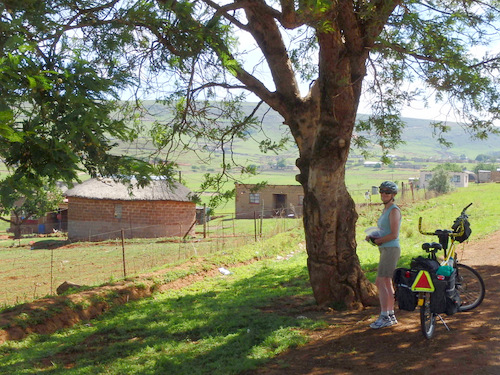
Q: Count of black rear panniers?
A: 2